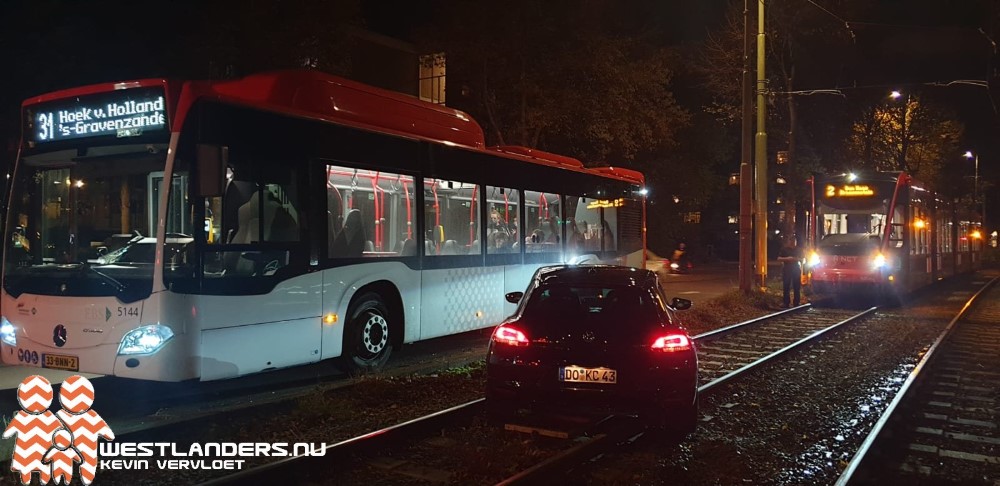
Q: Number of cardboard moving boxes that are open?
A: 0